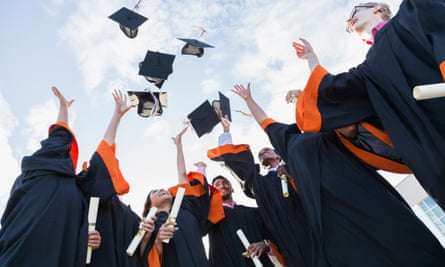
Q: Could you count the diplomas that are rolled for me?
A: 6